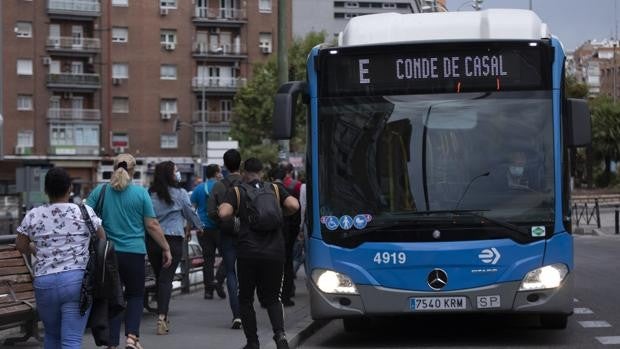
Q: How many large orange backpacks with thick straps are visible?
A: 0